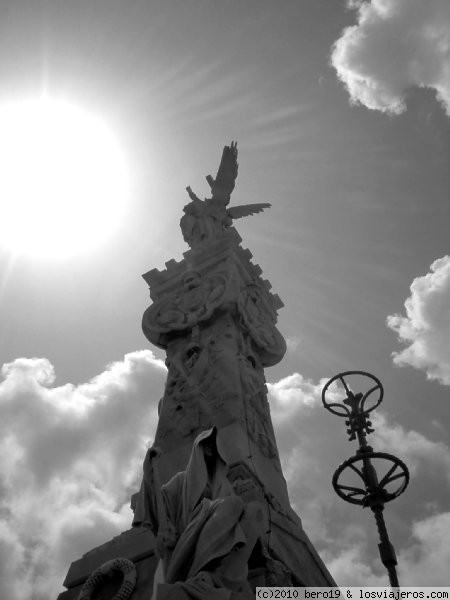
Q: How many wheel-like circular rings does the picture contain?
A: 2